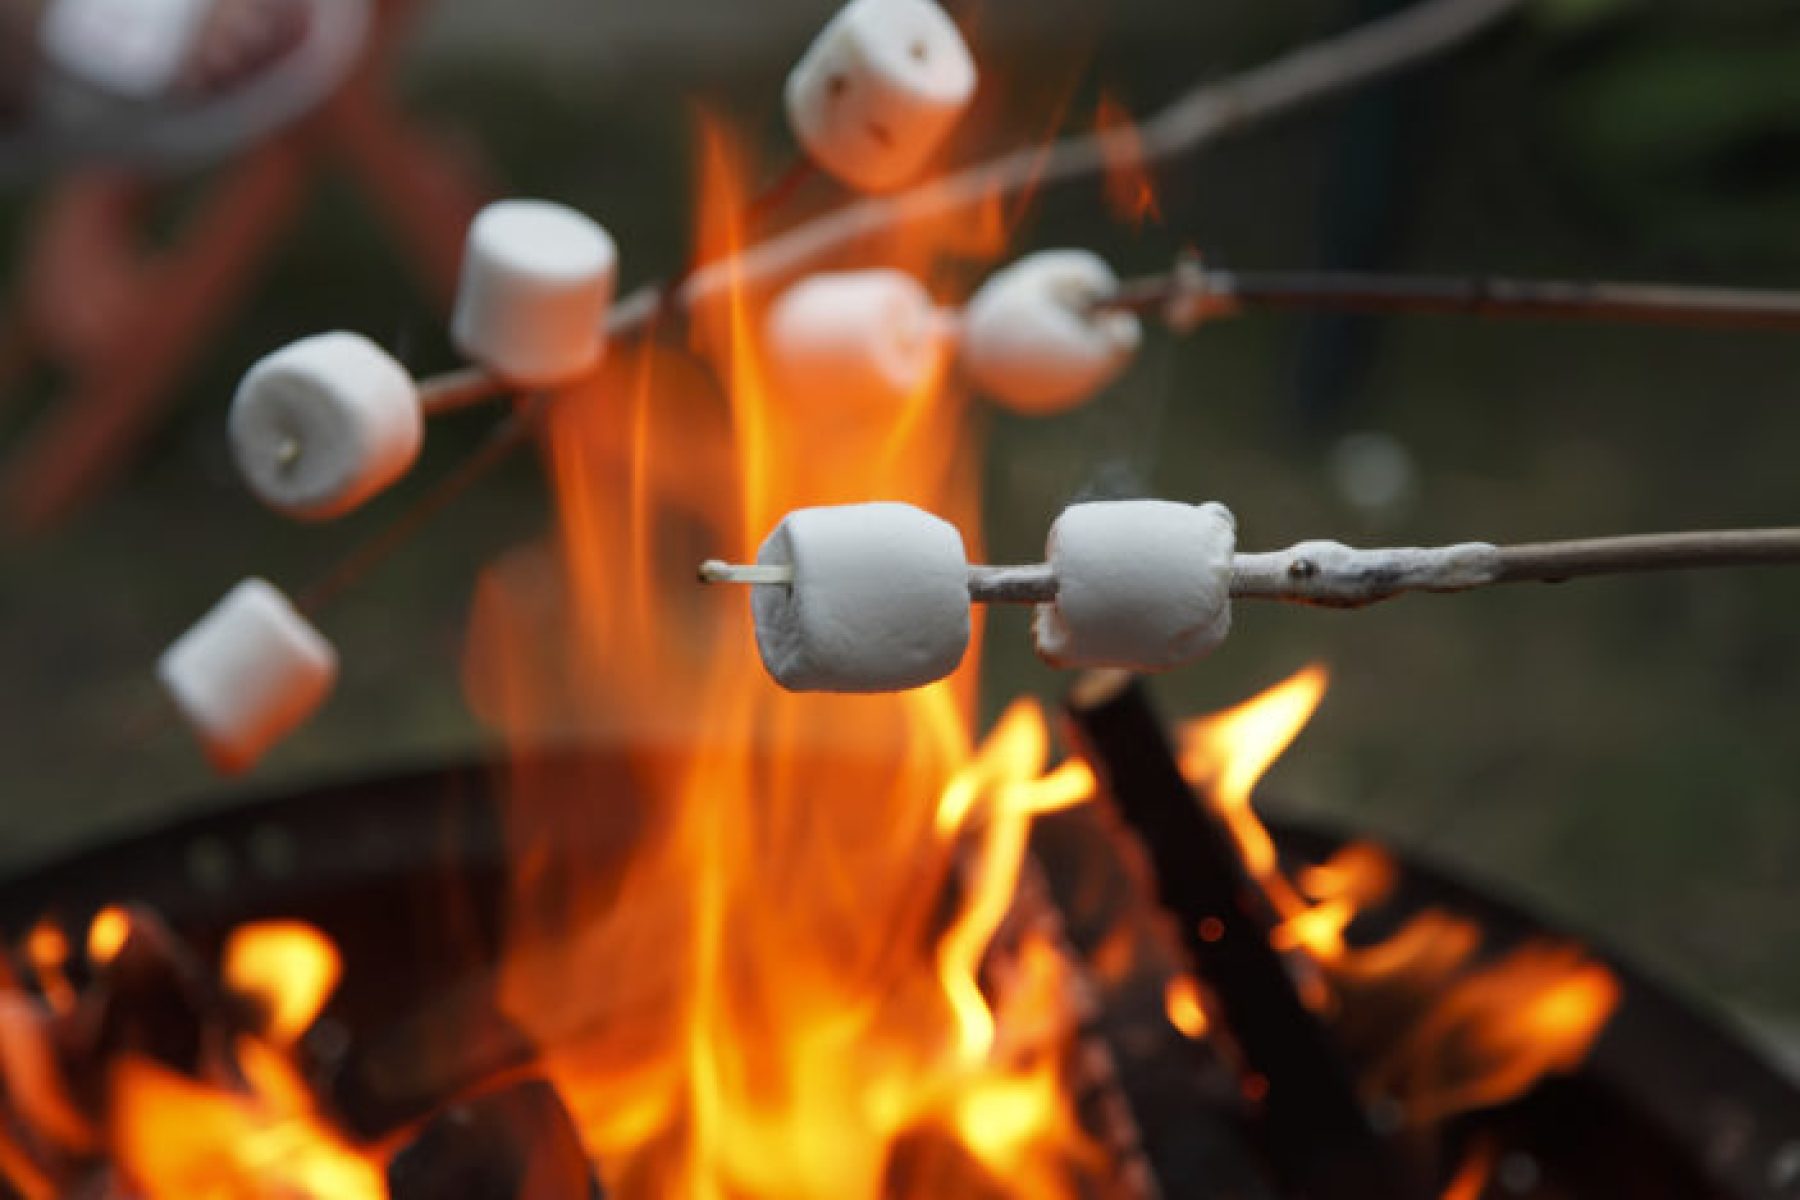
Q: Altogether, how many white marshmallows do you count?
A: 8